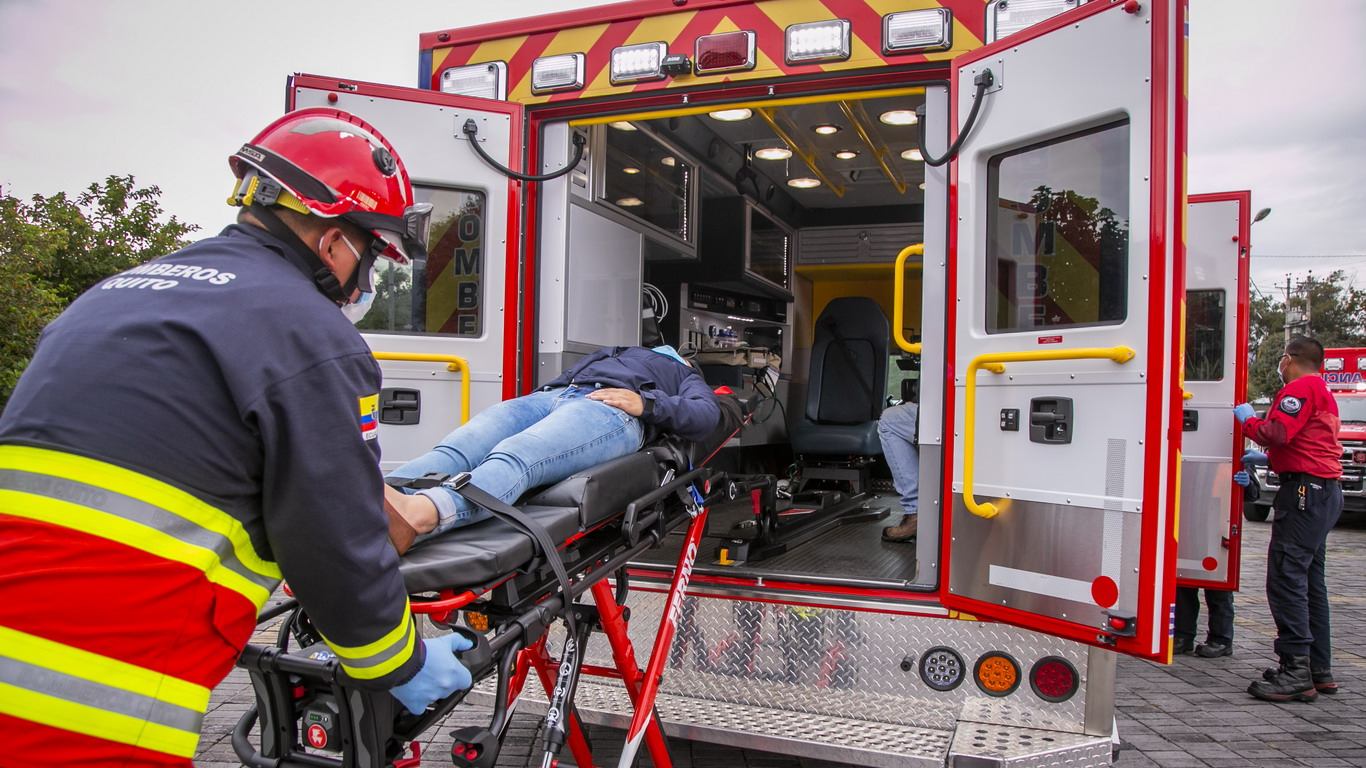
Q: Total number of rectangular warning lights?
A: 7